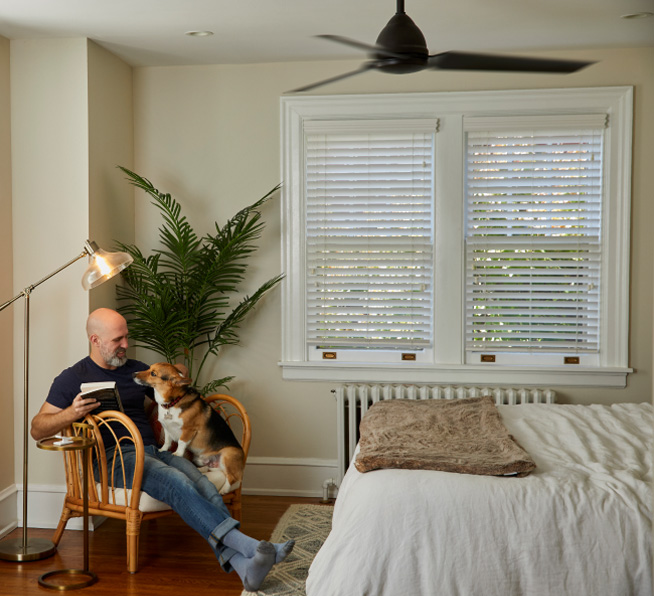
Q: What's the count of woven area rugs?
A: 1